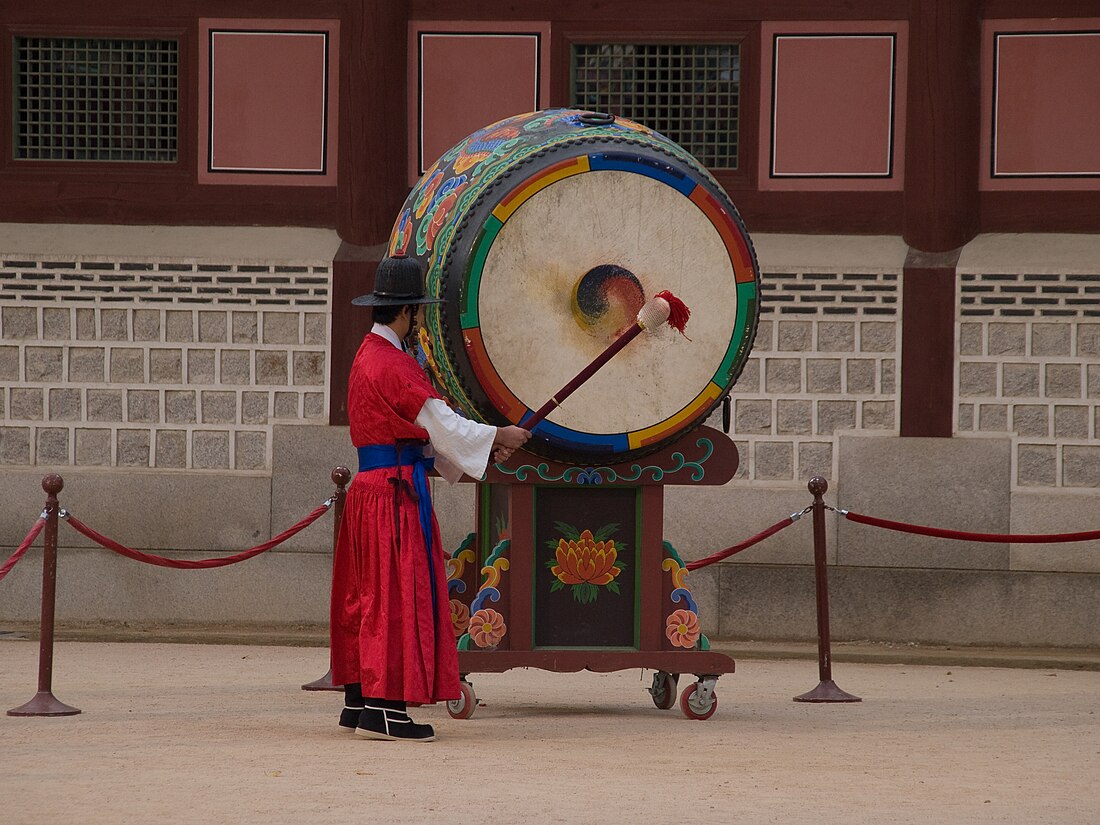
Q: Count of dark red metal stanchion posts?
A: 3